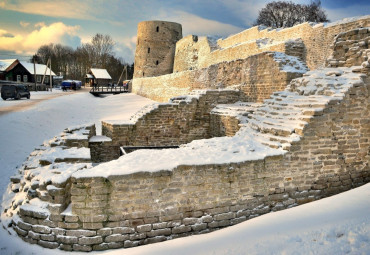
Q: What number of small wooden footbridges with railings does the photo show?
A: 1